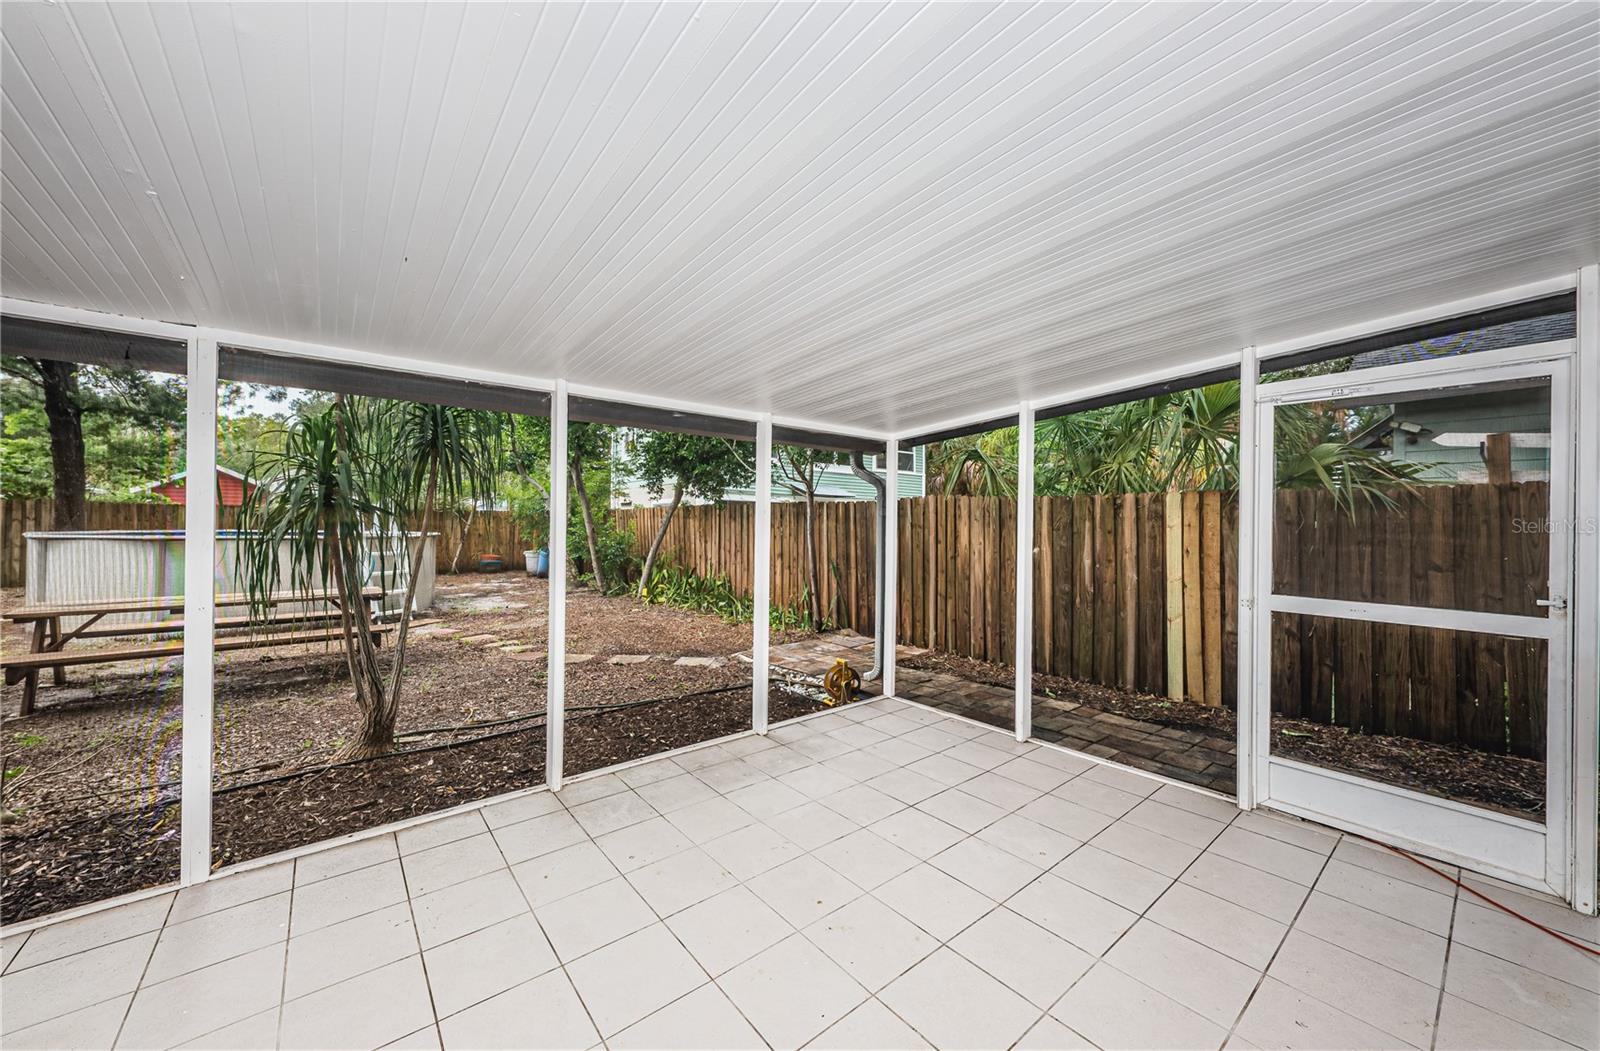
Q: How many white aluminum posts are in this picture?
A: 7